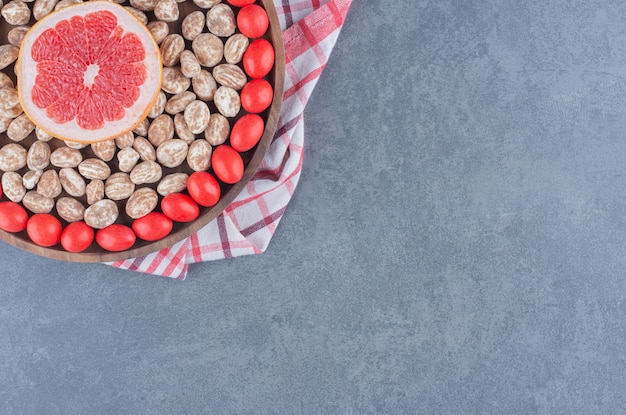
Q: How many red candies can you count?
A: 13